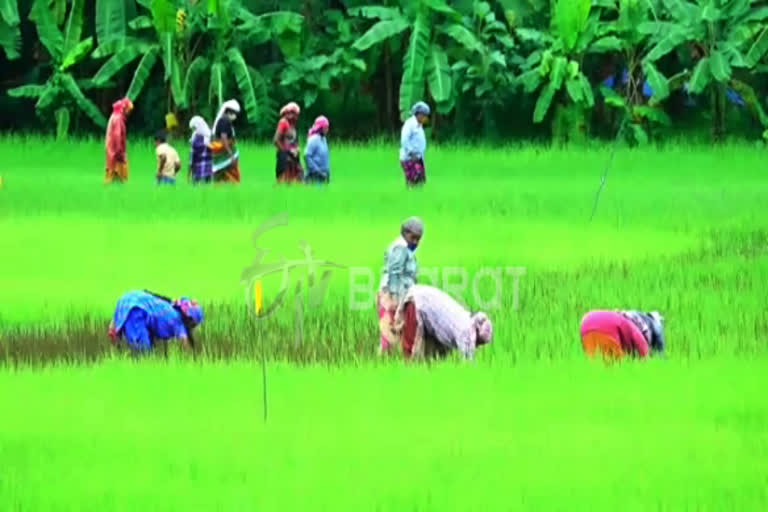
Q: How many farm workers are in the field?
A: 11